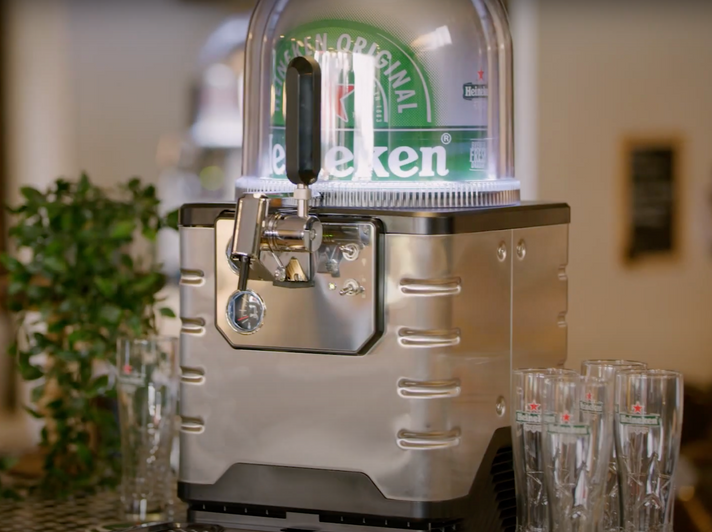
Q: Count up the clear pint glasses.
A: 5